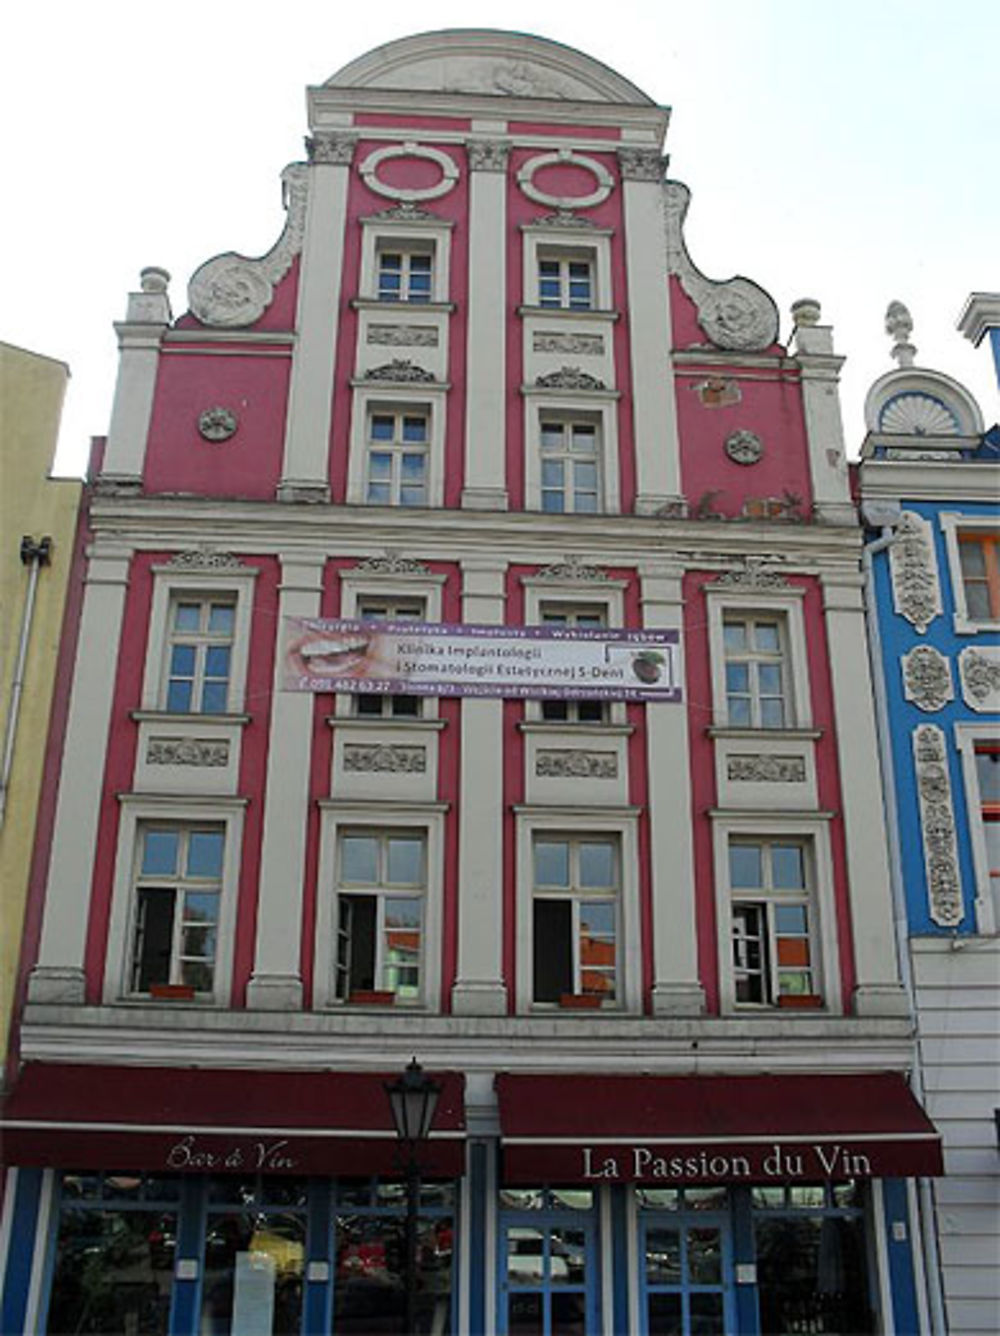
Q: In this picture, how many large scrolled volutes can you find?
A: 2